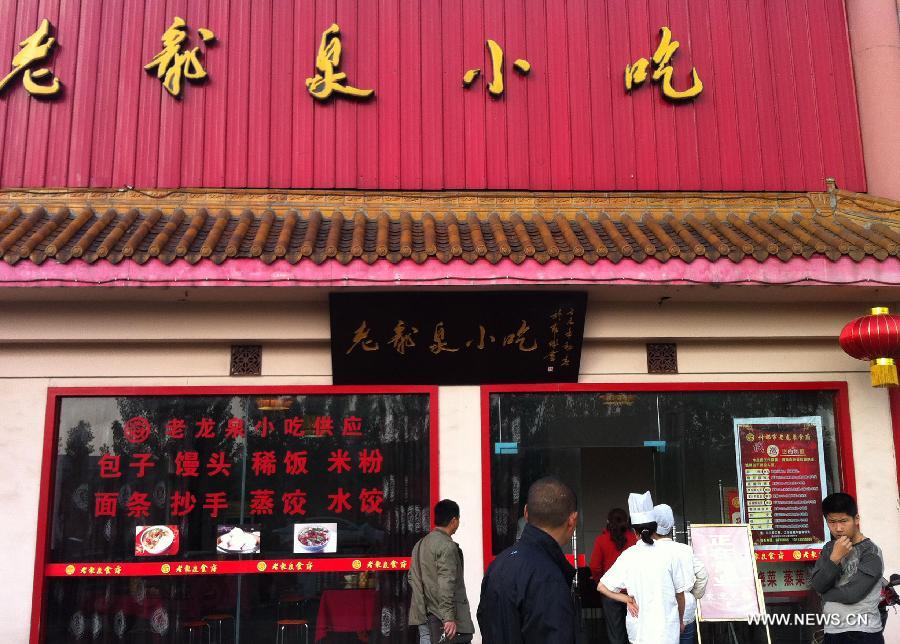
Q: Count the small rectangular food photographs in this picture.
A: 3